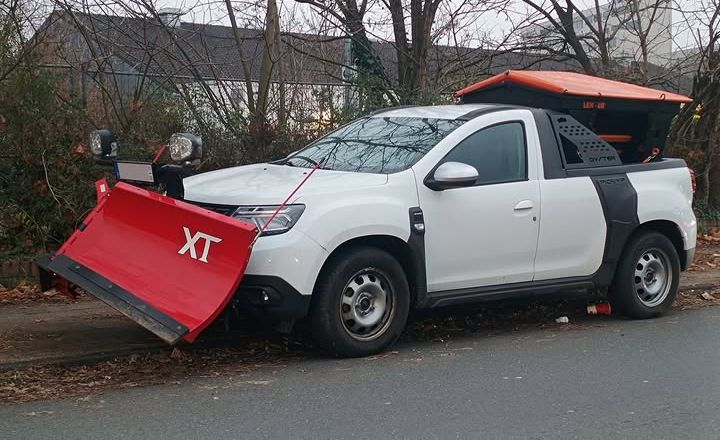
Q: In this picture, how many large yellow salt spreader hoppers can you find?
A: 0